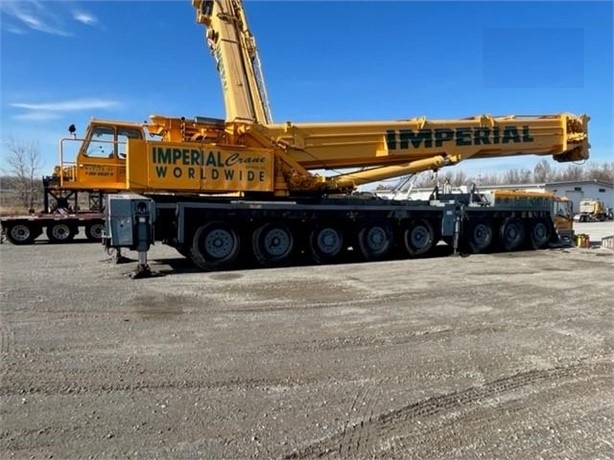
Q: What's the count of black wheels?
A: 11